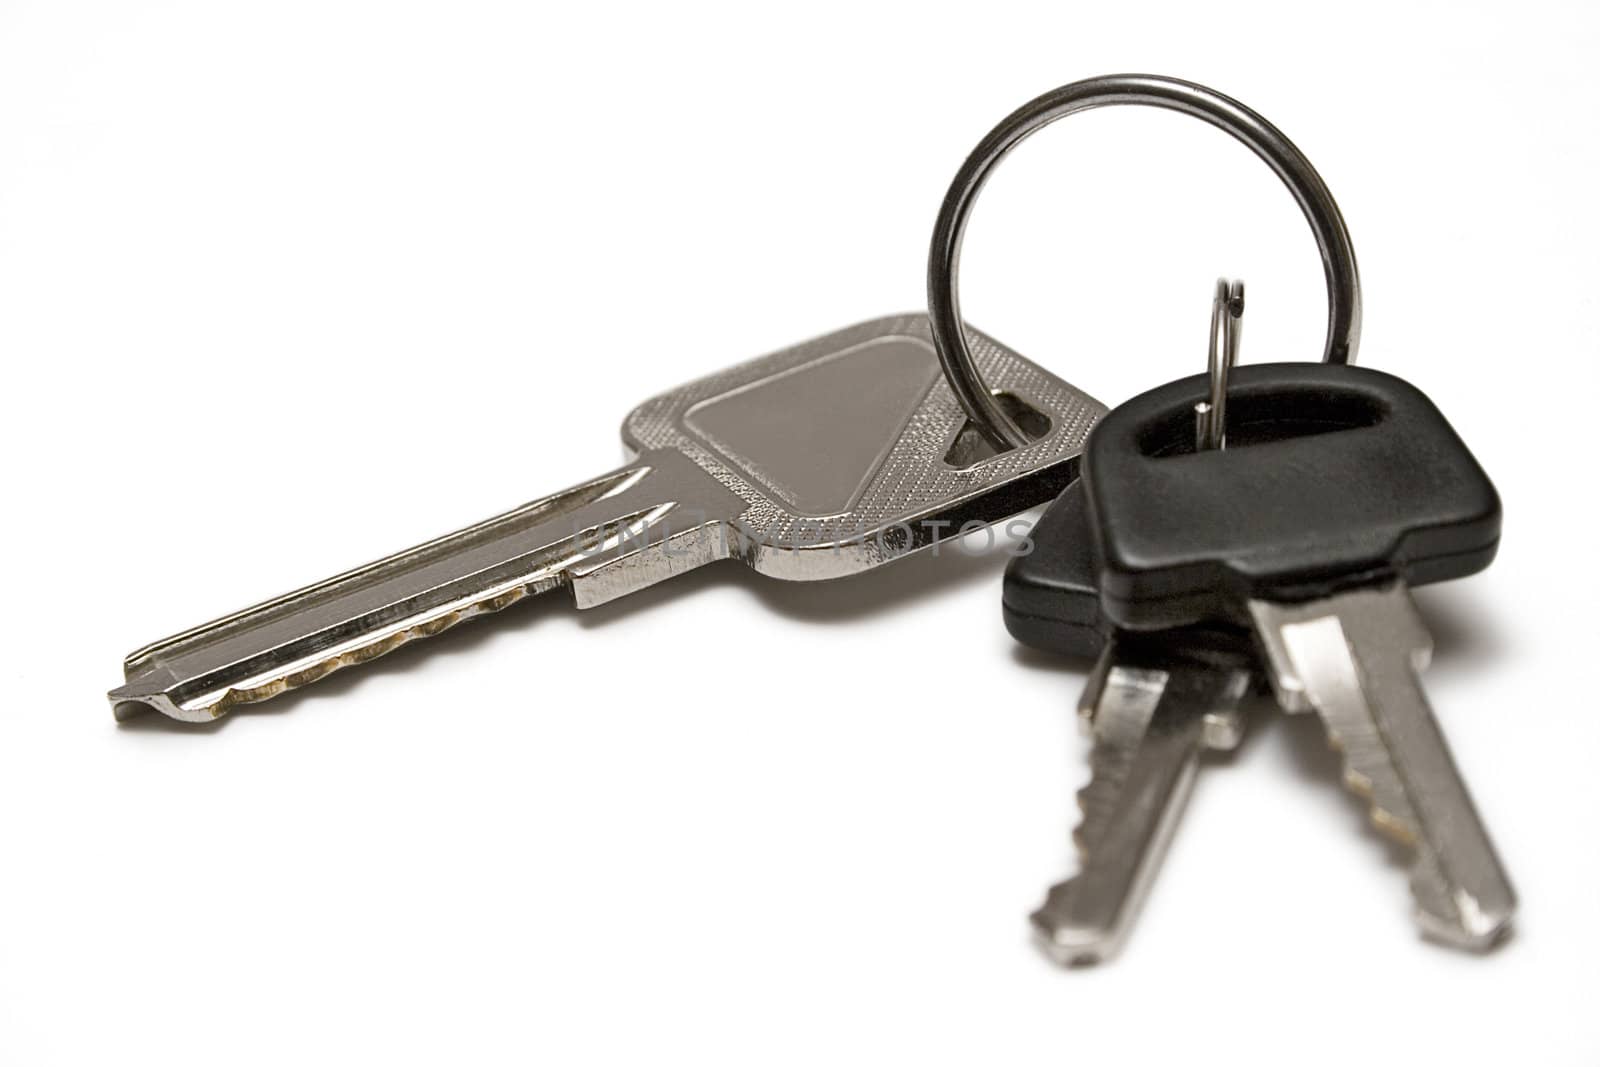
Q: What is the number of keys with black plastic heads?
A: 2